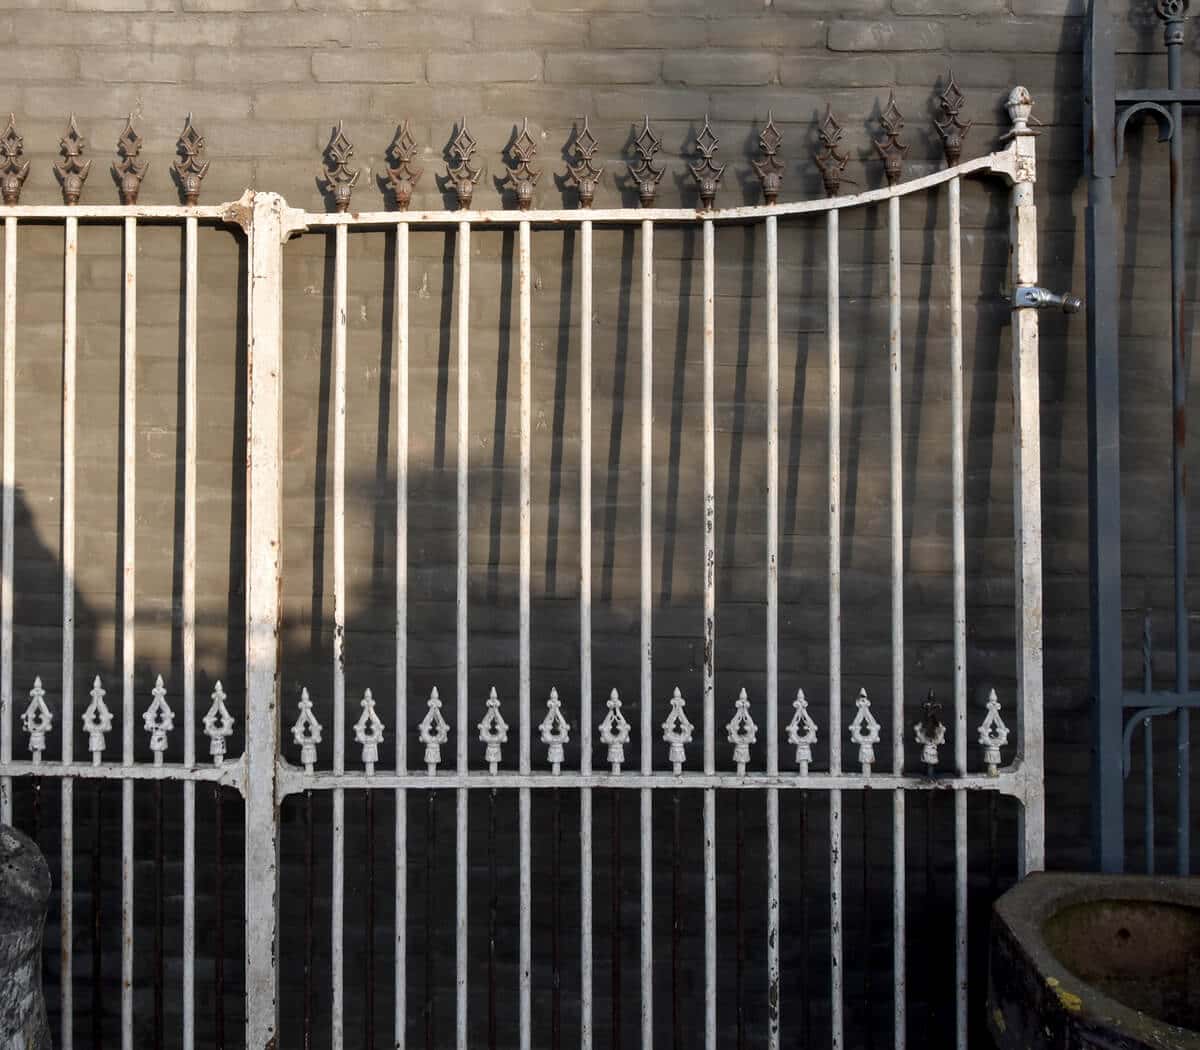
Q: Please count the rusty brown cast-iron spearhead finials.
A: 15